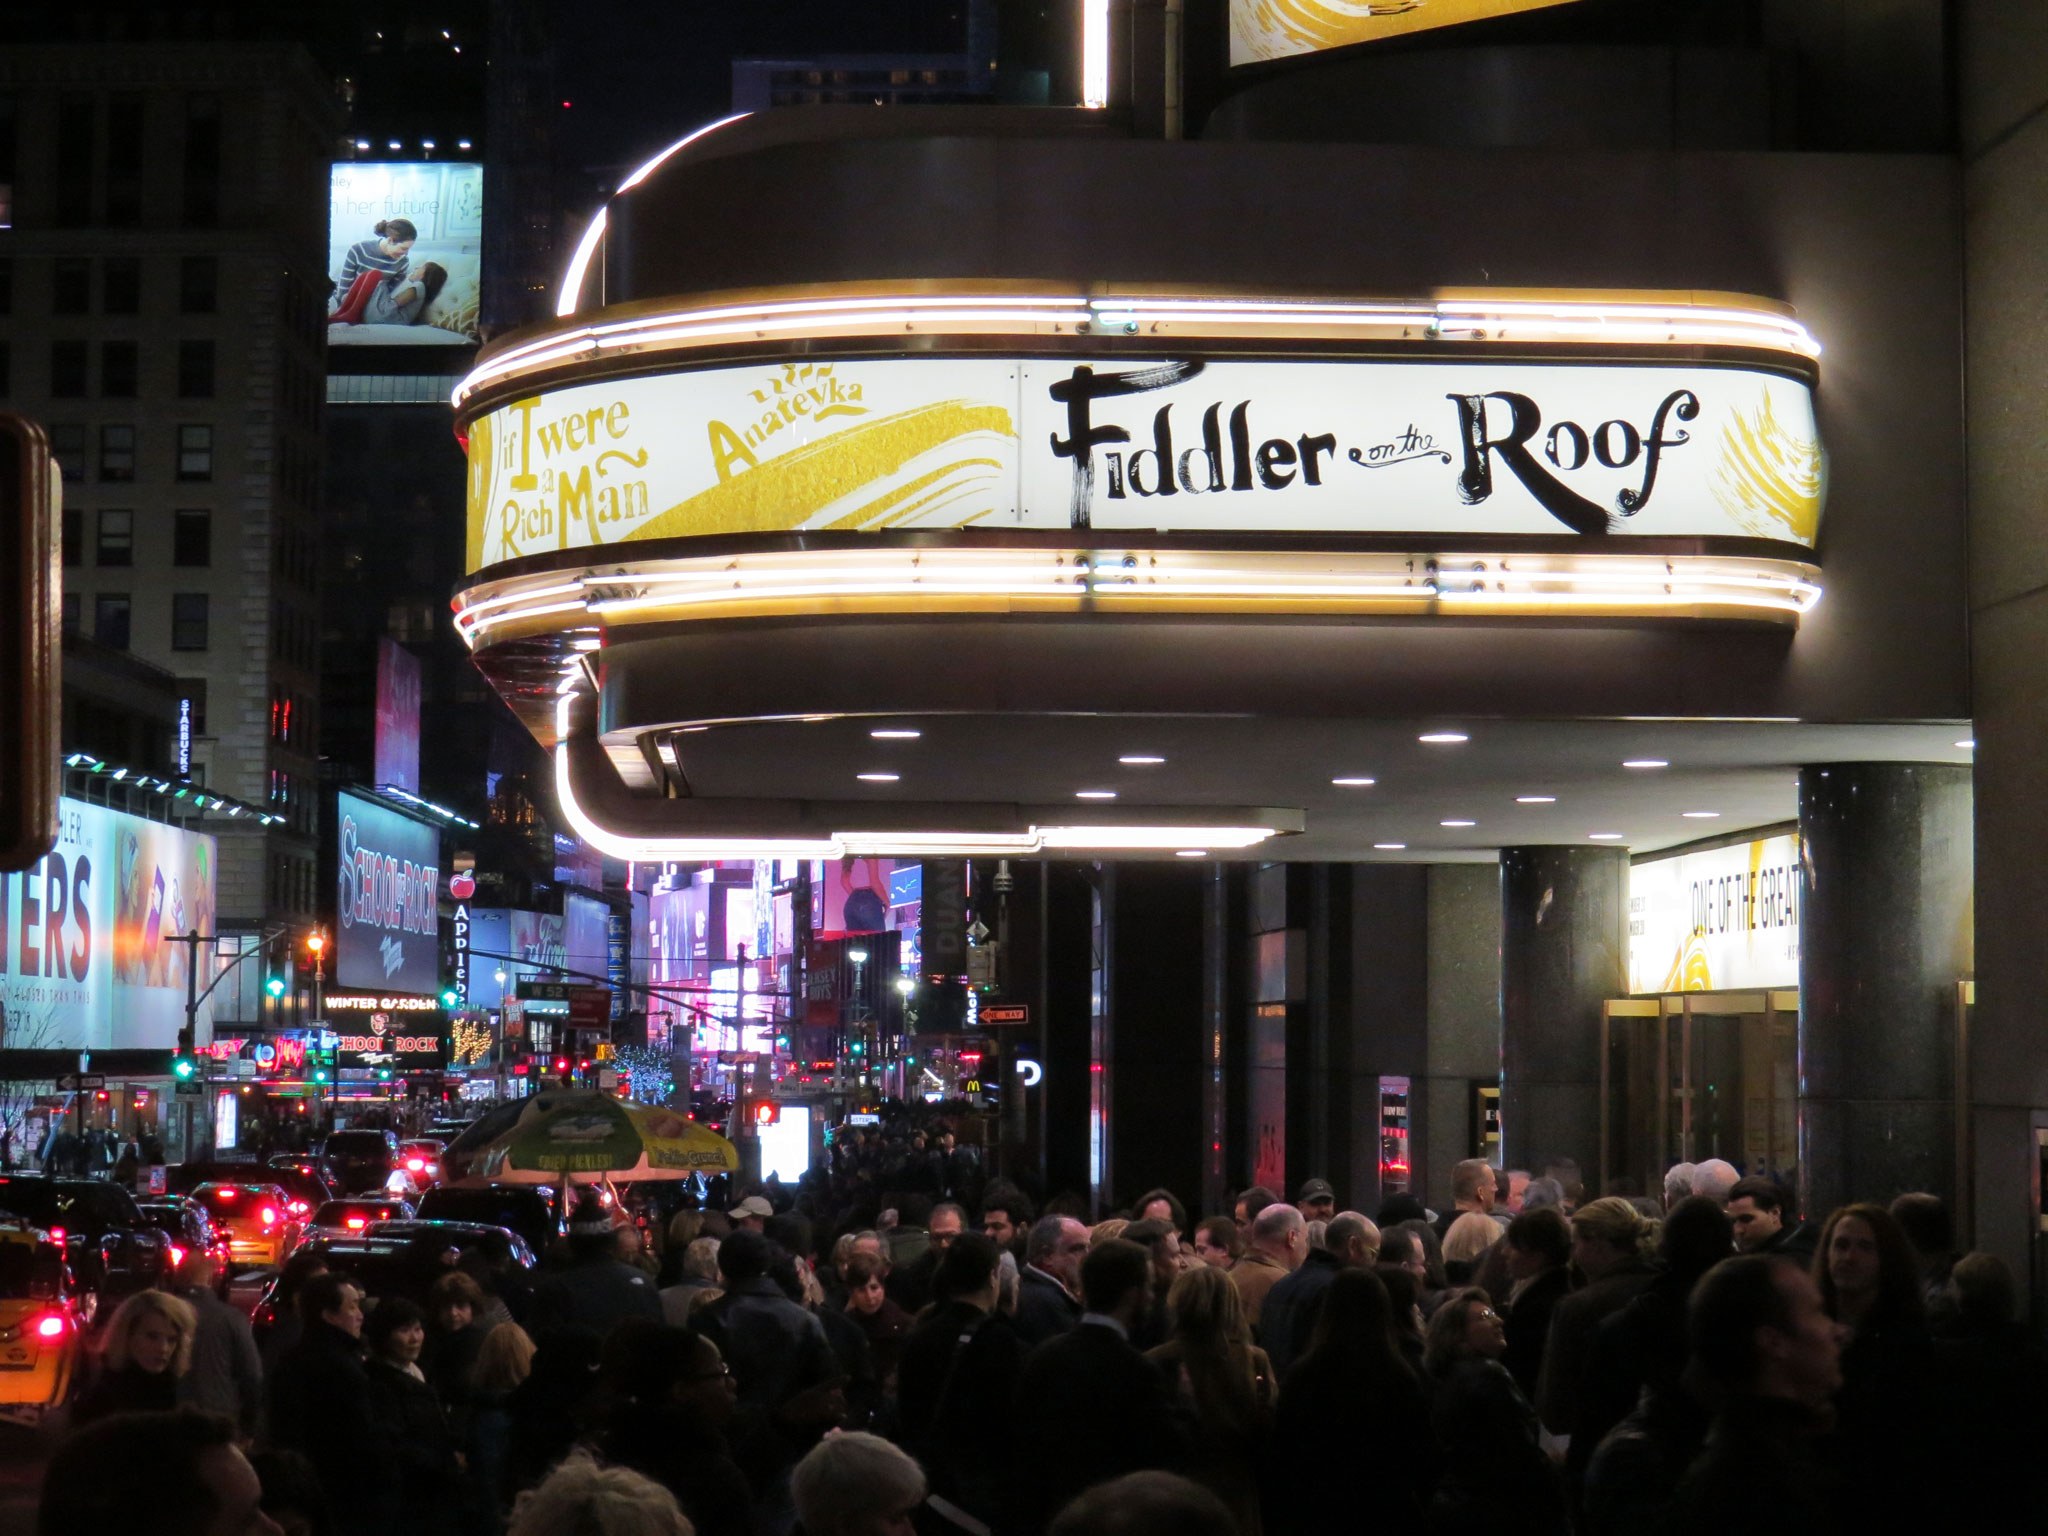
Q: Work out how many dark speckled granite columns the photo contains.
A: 2